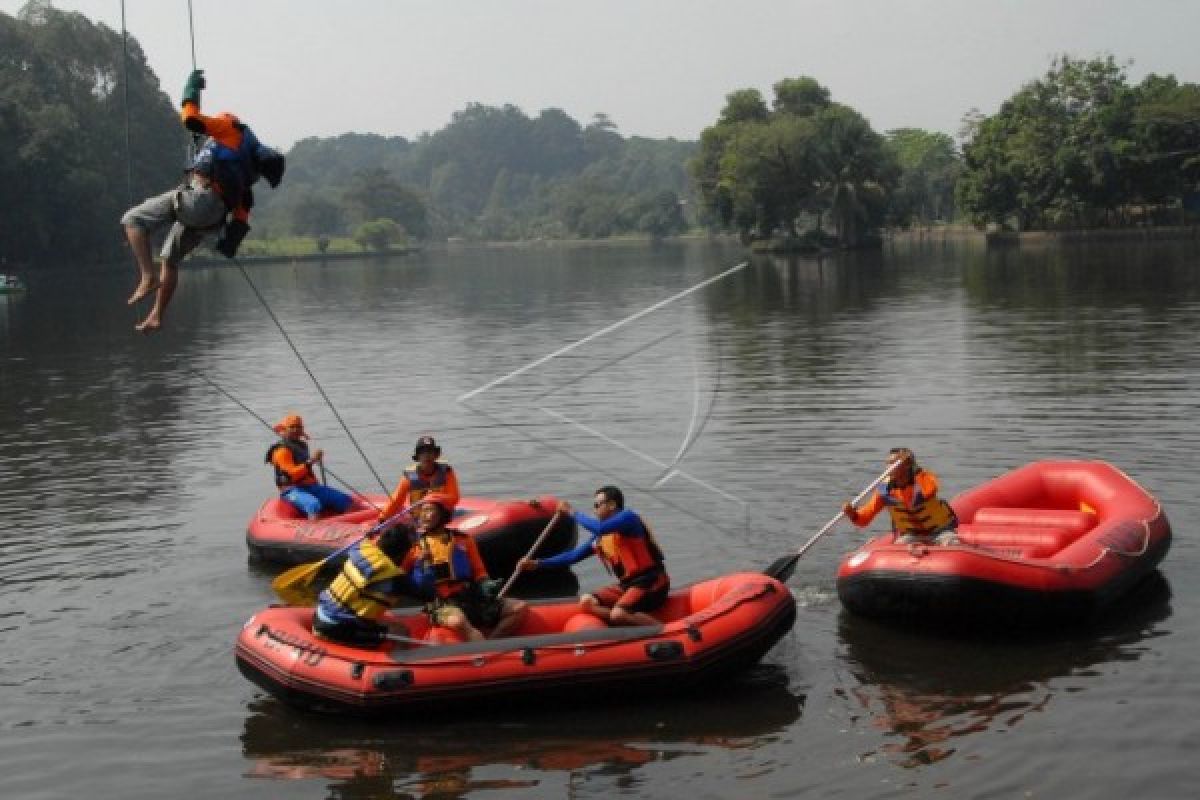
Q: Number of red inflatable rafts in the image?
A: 3